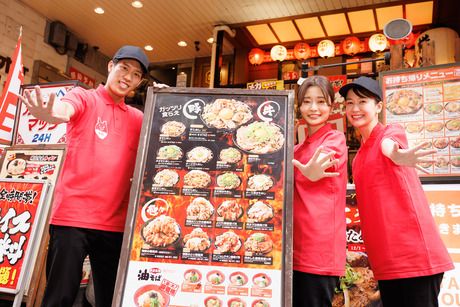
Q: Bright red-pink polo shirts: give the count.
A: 3